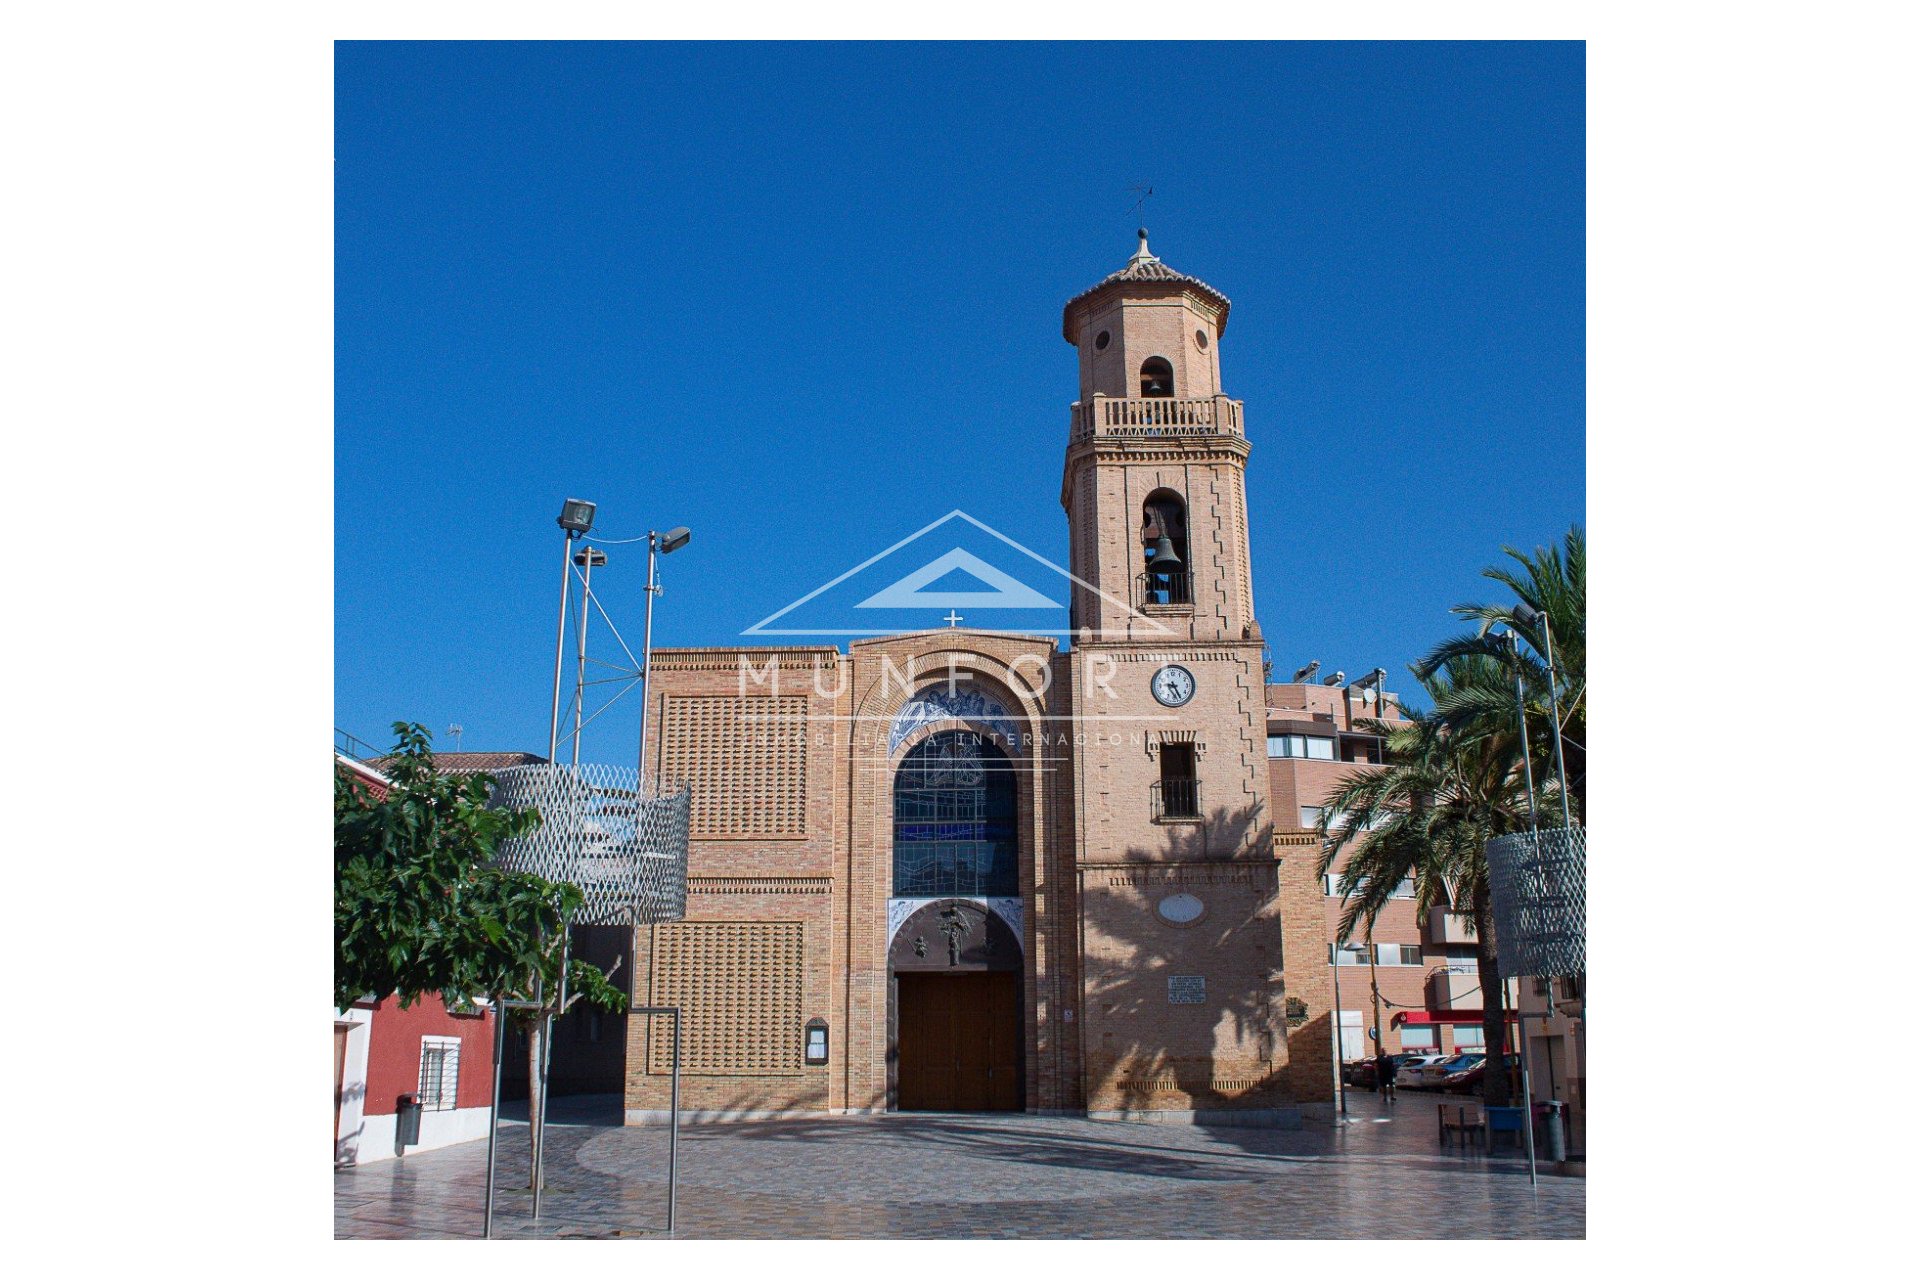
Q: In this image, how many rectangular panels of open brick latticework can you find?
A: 2